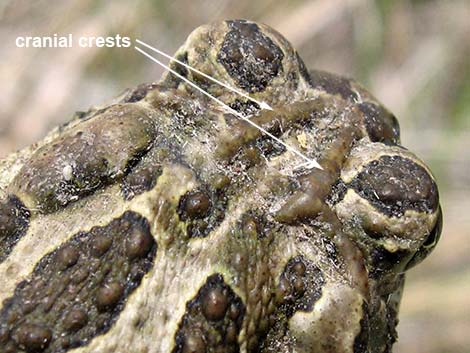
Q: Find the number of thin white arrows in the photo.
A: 2